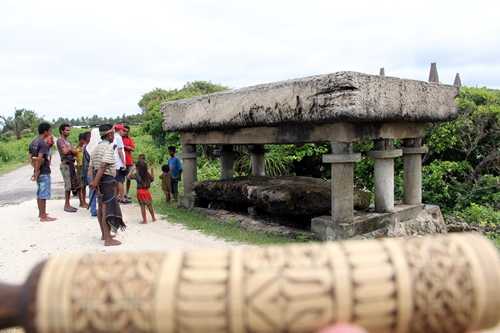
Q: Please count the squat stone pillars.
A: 6